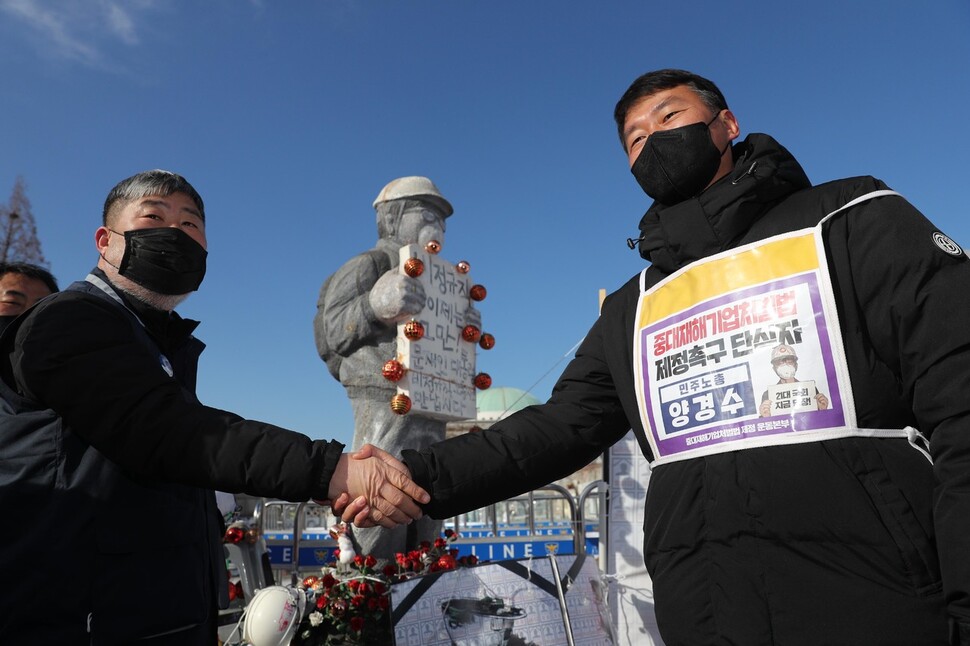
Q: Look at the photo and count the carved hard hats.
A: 1